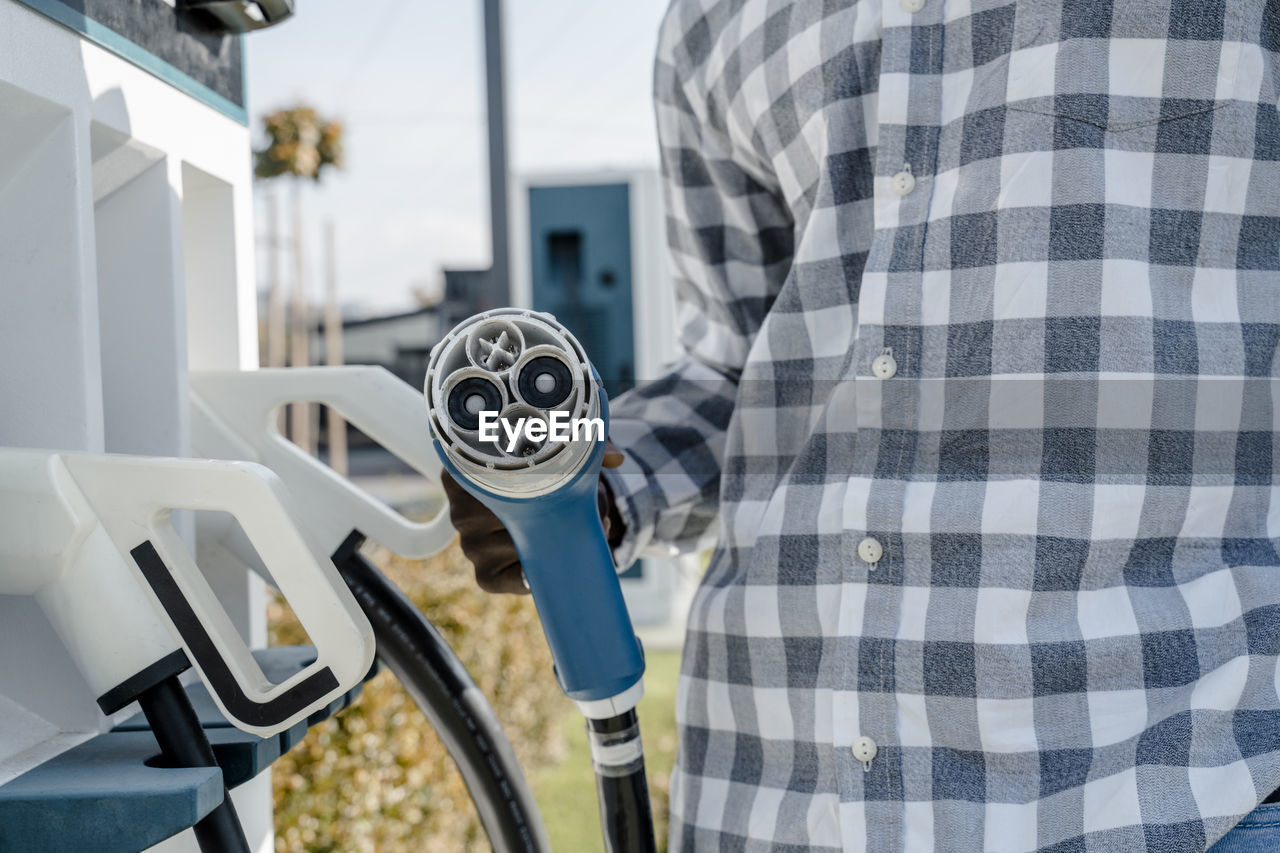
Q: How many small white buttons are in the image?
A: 5